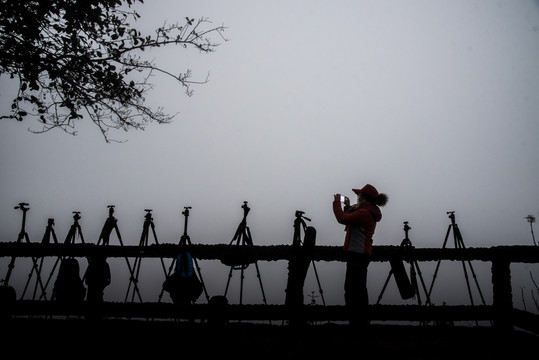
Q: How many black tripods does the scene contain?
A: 10